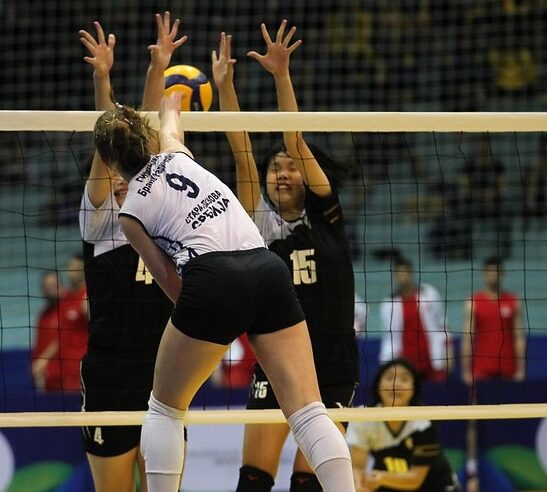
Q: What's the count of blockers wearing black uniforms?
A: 2